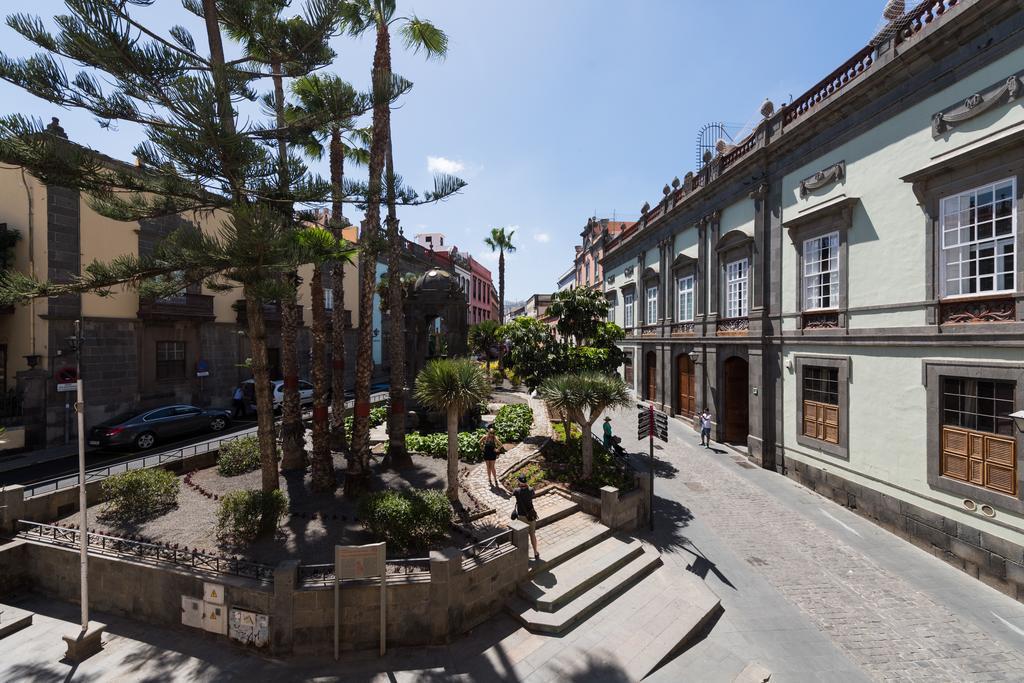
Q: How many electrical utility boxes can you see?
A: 4